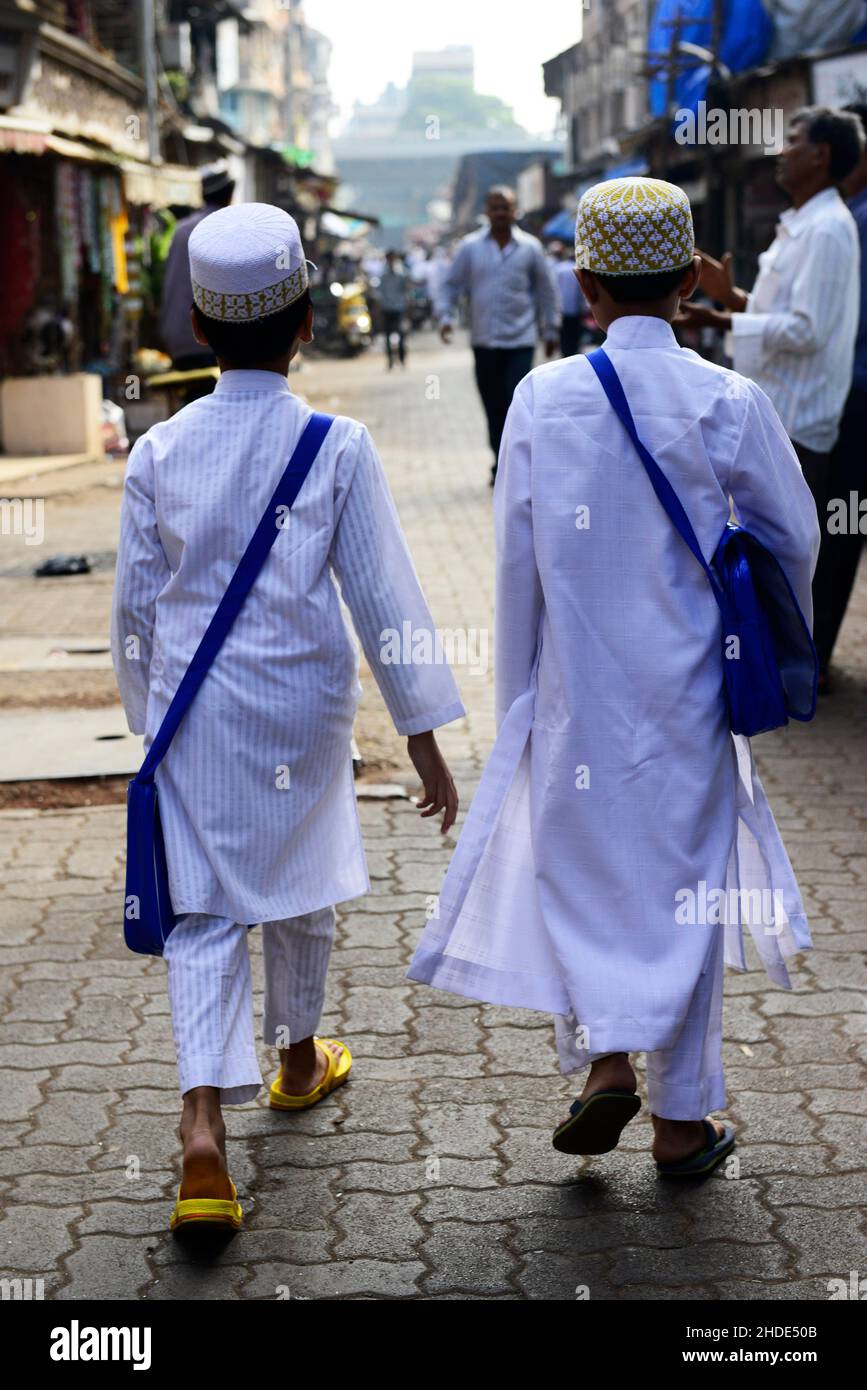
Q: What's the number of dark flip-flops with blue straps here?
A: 2